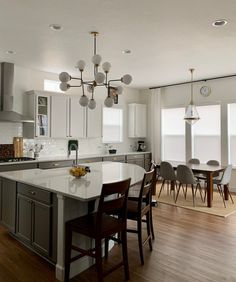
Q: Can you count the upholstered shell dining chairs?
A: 5